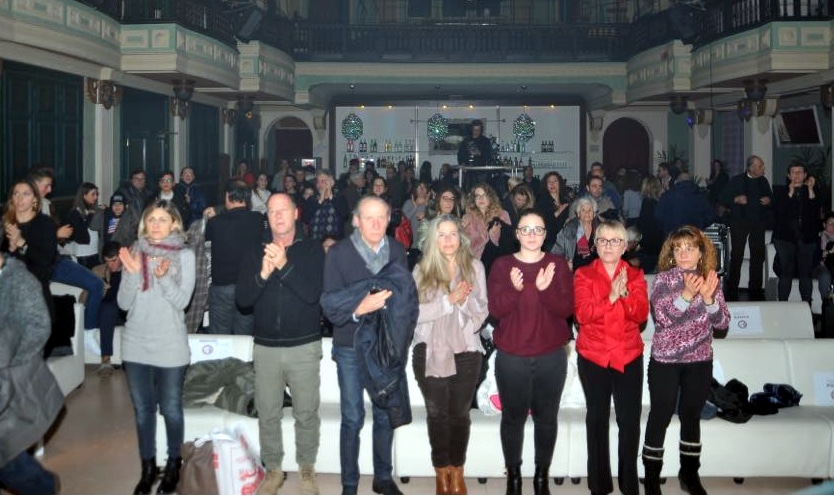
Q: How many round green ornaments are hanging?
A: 3